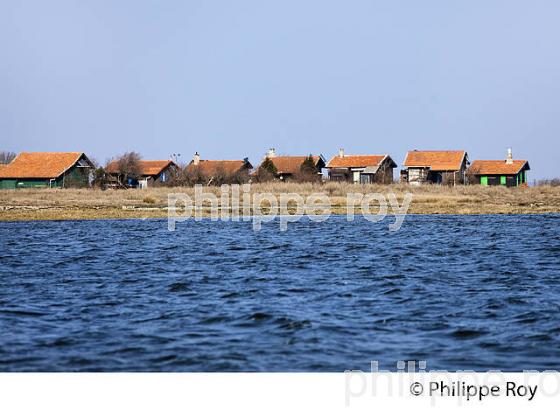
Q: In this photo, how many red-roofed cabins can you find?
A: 7